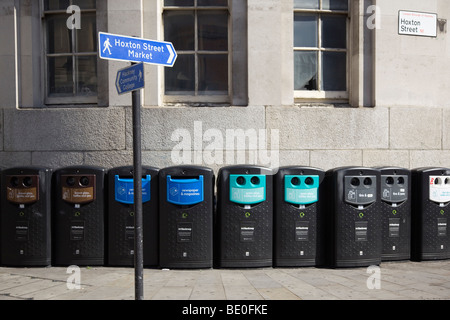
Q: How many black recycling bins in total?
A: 9